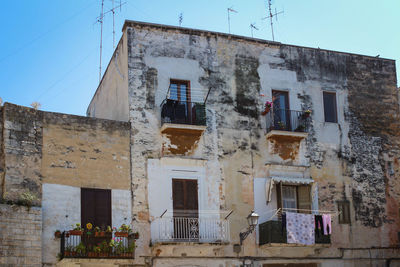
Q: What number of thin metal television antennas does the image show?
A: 6